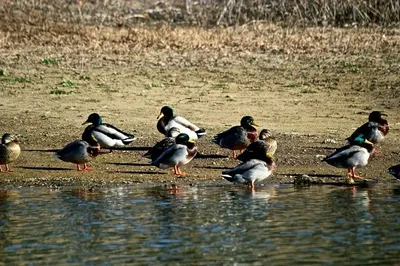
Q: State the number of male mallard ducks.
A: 8